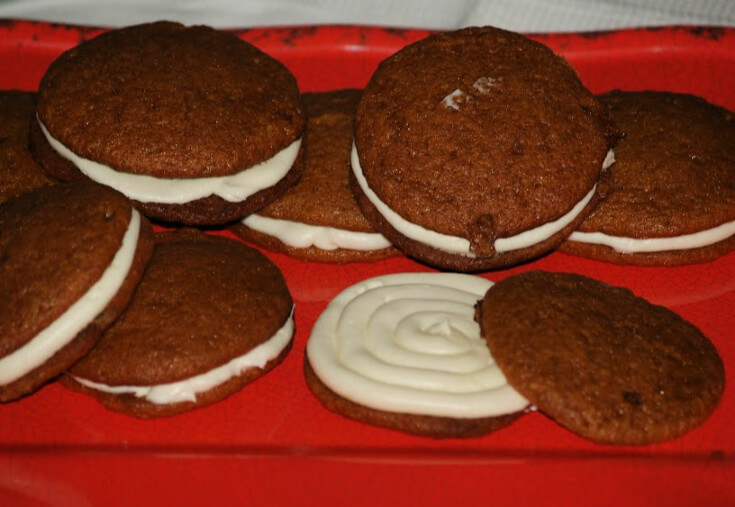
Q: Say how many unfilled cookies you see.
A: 1